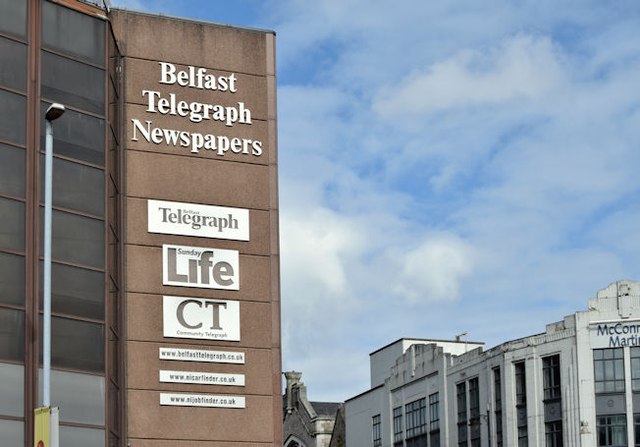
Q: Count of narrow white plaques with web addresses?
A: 3